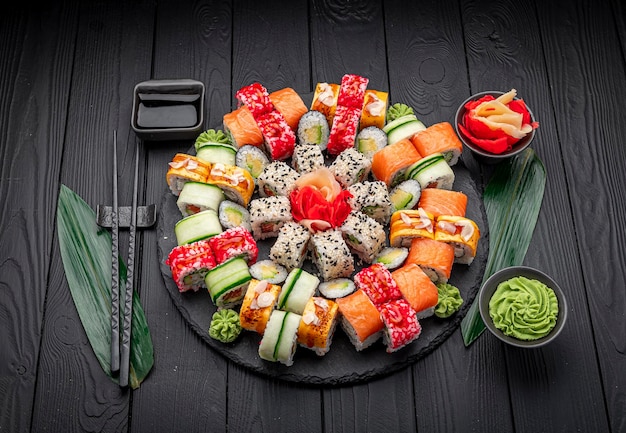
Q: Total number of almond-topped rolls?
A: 8